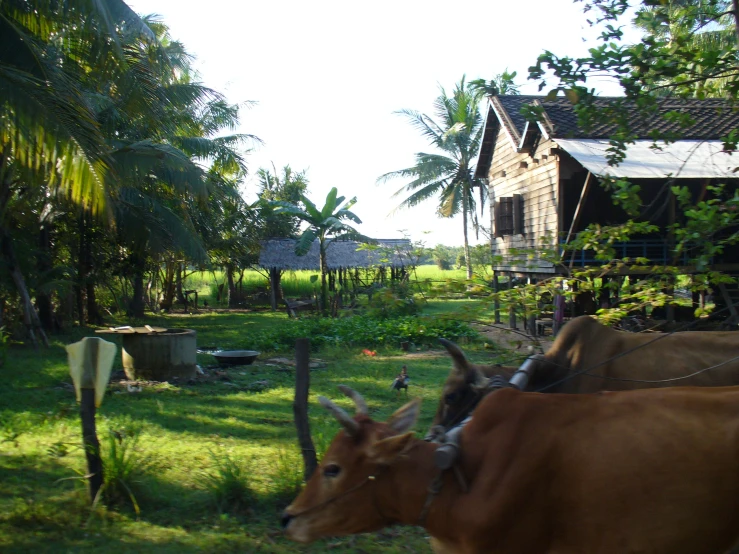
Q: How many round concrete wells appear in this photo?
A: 1